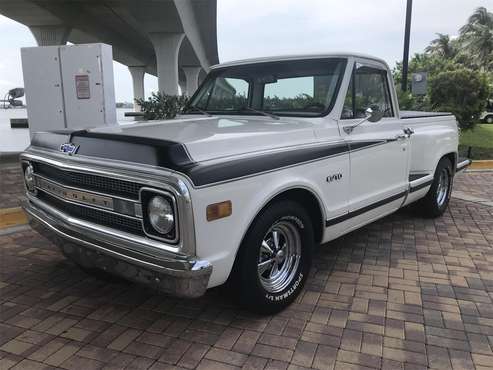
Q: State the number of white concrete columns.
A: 4